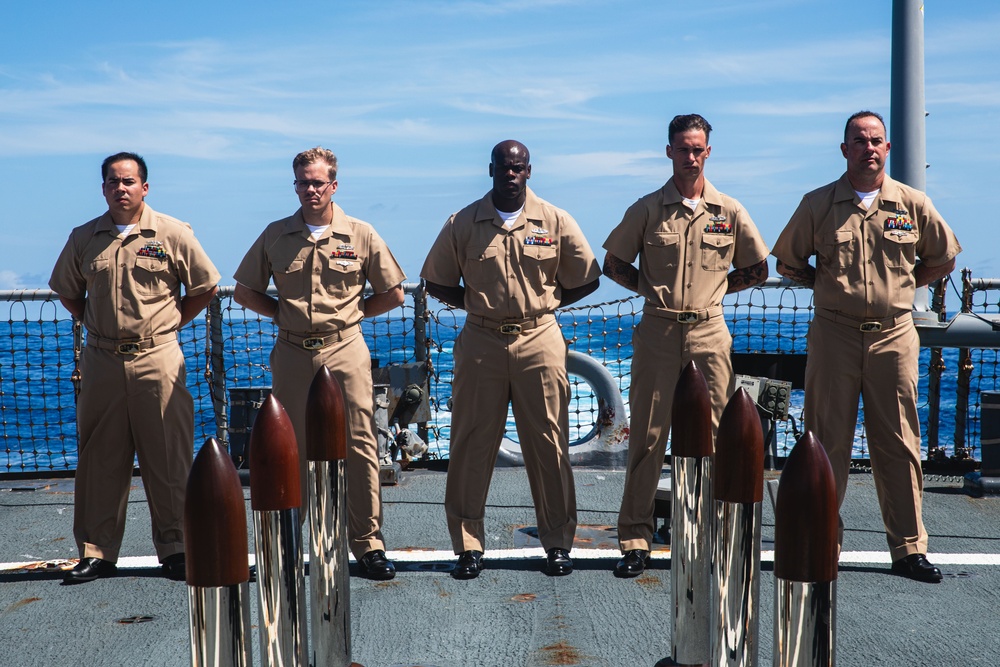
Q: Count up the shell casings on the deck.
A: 6